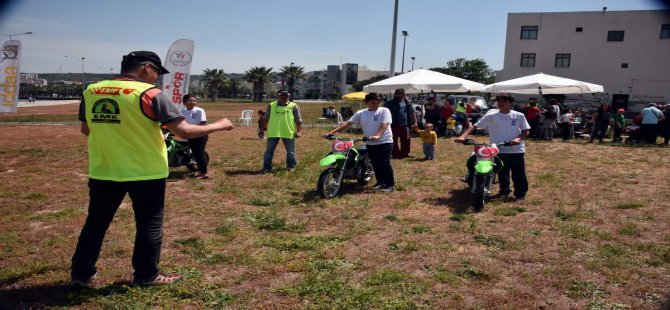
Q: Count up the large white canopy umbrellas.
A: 2